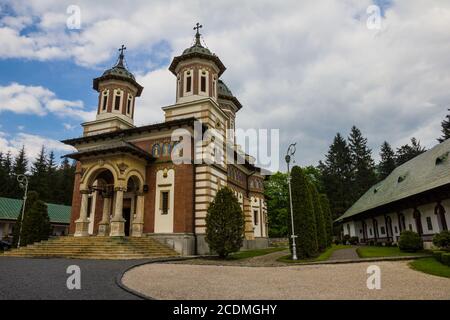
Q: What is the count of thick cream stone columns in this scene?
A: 4